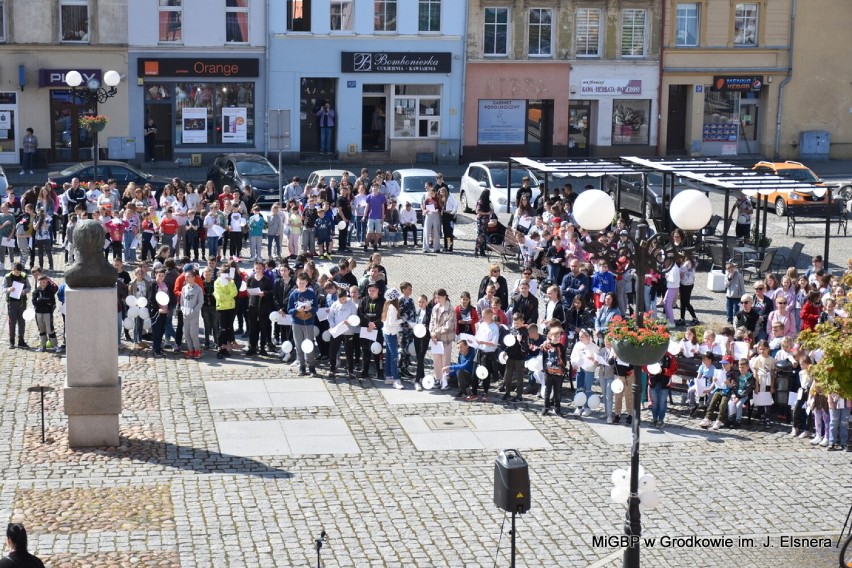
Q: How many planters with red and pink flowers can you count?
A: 2